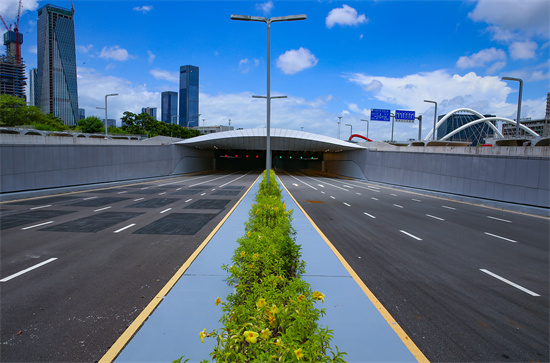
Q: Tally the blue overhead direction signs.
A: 2